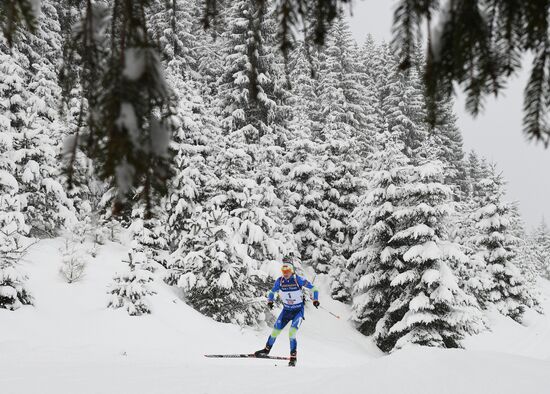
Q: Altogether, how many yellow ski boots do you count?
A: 0